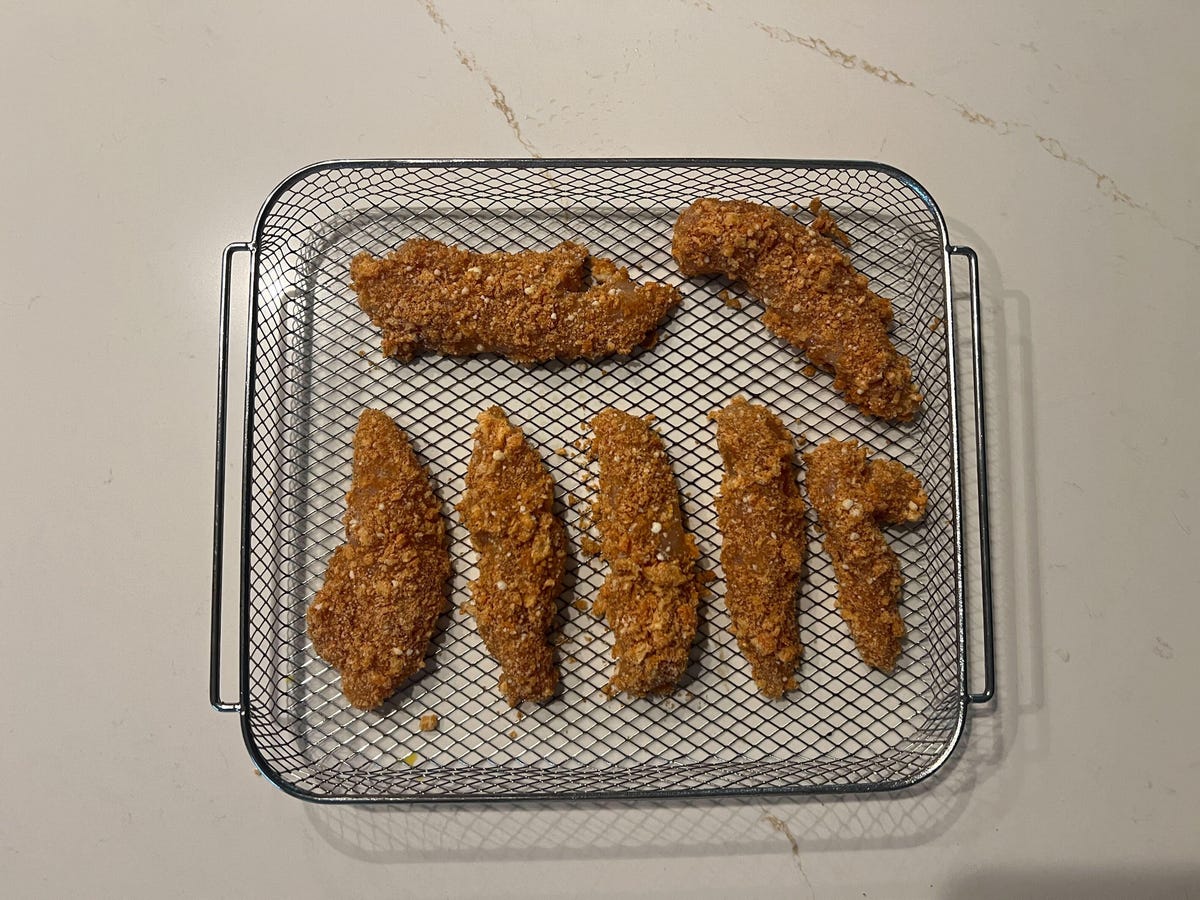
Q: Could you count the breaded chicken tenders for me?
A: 7